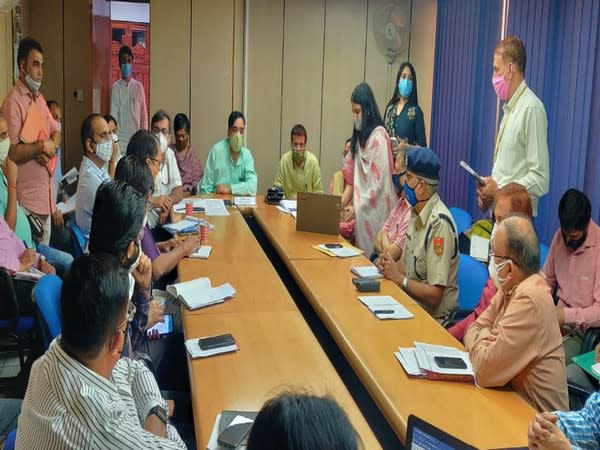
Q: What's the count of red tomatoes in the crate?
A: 0